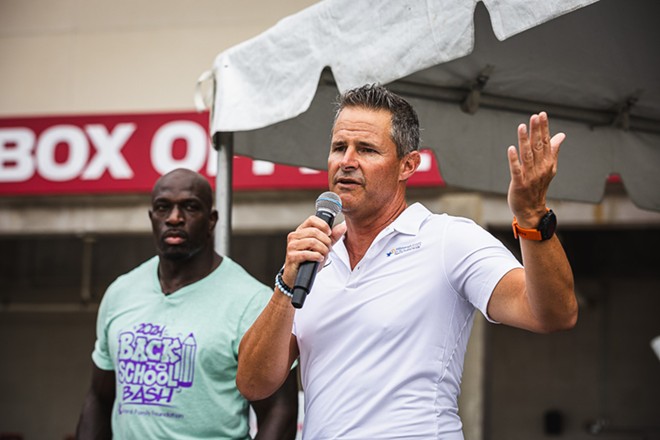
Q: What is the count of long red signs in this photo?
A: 1